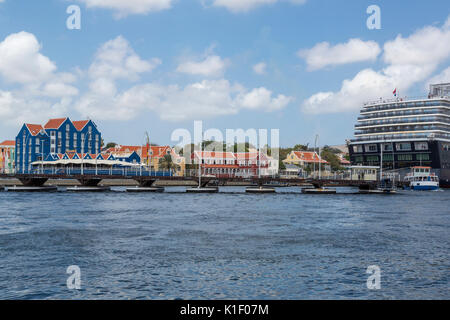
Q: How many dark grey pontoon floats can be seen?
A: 7